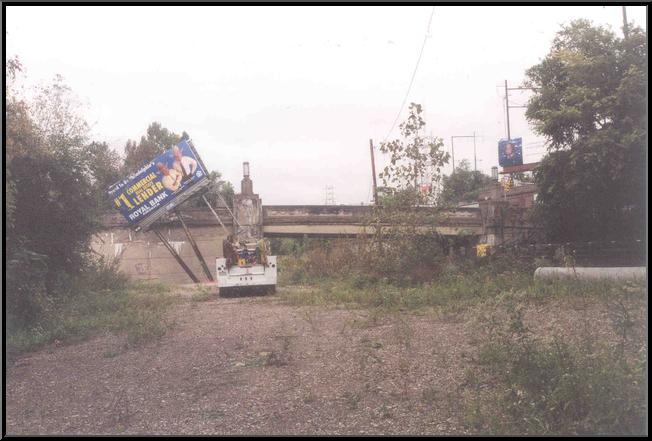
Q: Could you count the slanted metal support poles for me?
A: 4